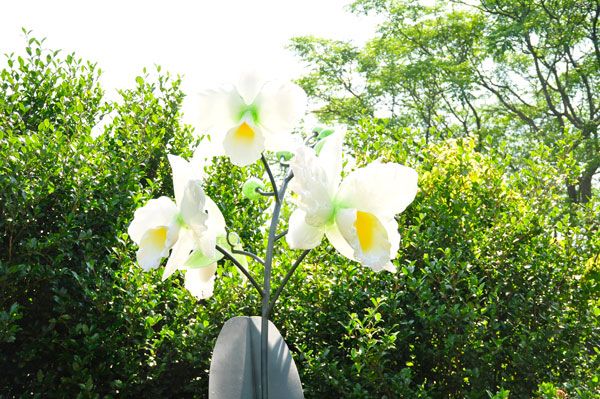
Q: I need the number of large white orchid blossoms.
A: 3